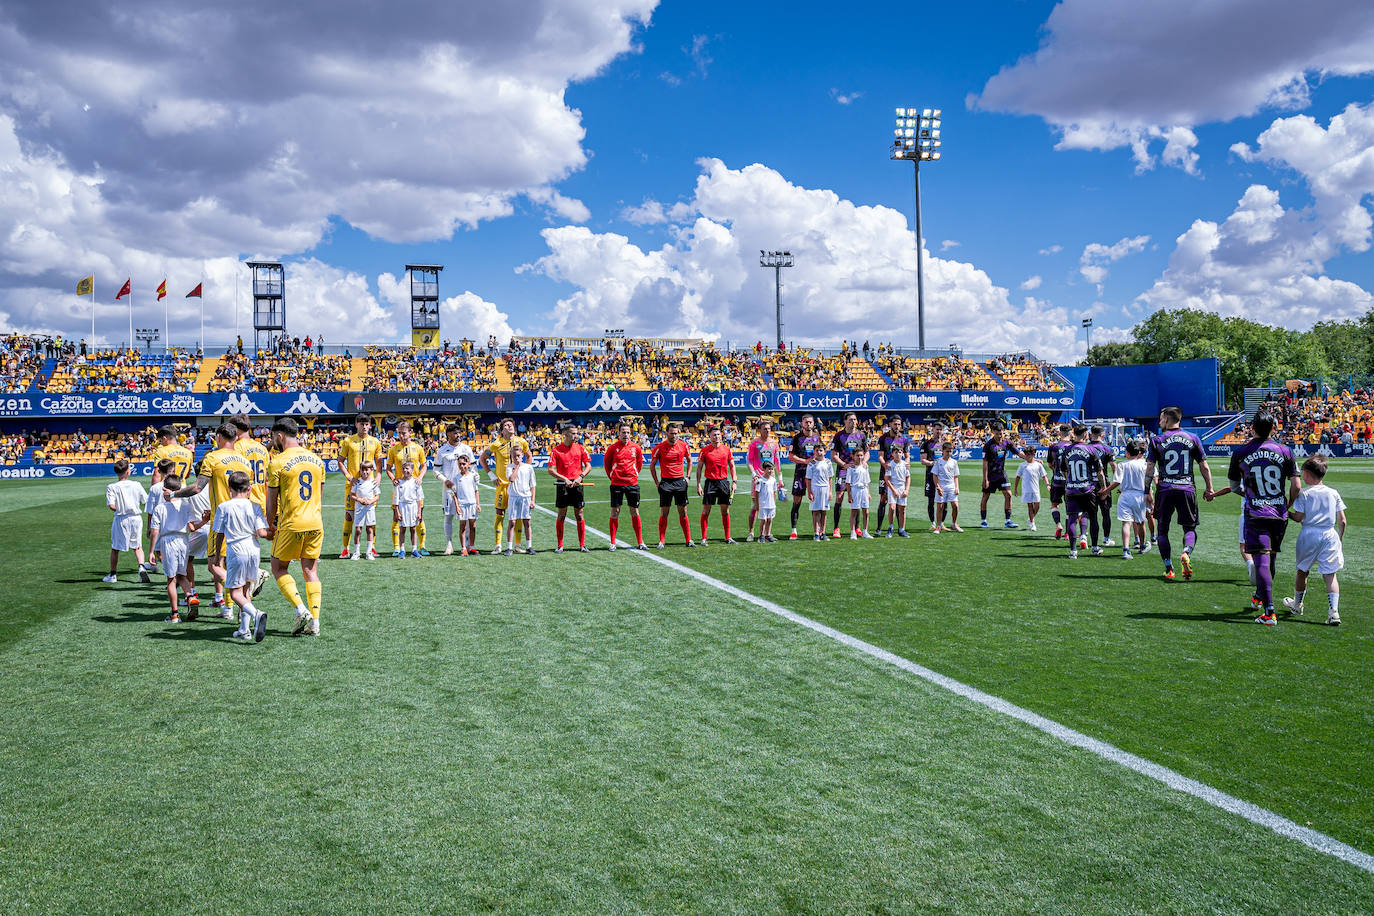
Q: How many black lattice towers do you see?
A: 2